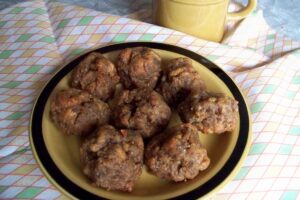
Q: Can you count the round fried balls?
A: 8